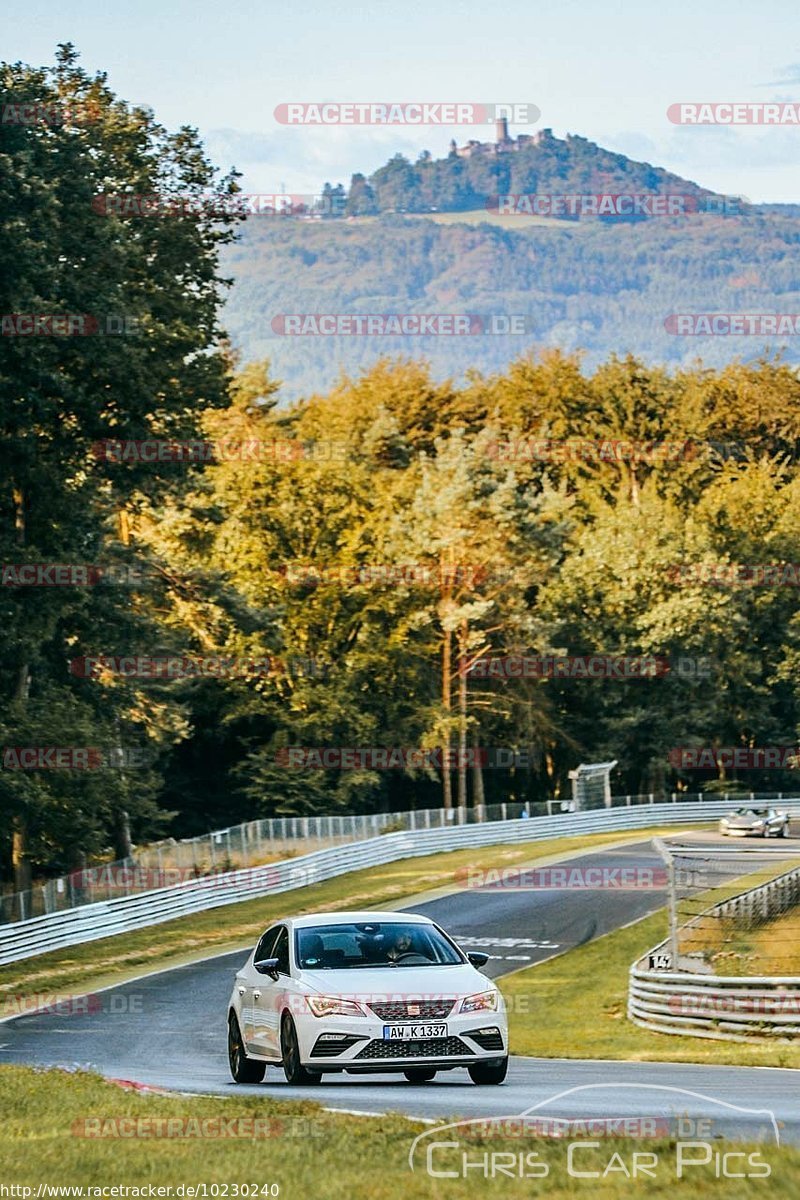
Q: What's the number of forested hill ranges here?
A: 1